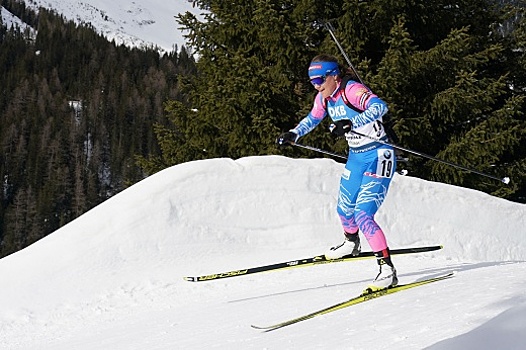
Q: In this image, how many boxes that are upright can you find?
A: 0